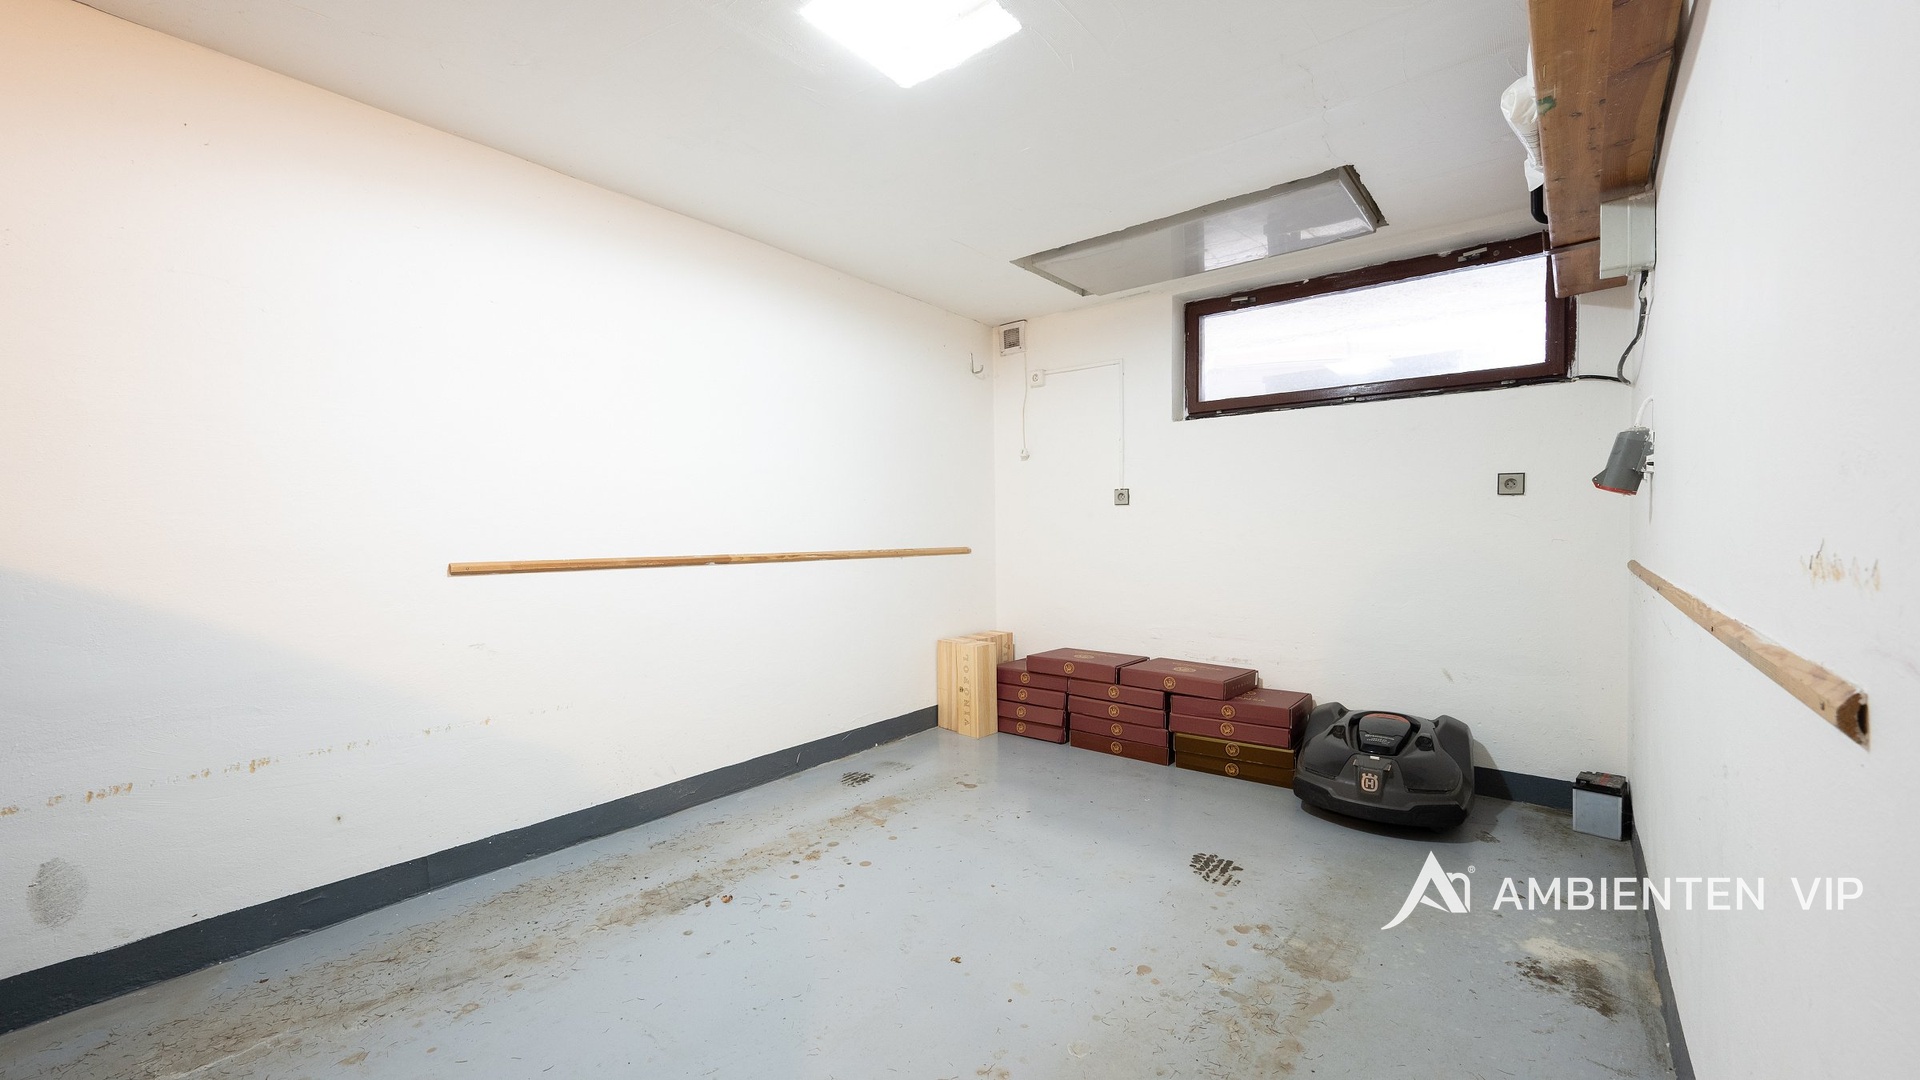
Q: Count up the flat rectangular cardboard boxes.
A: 14